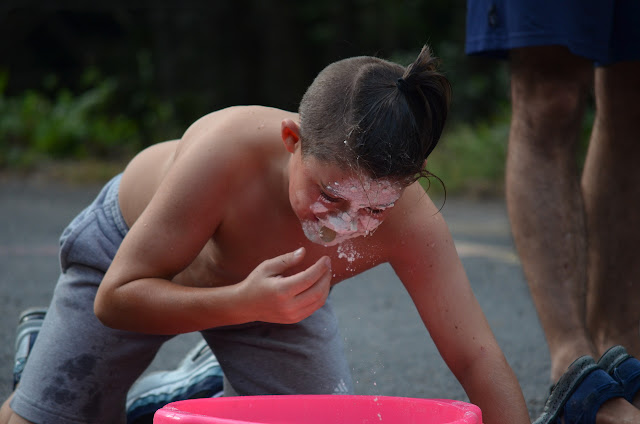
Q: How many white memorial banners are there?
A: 0